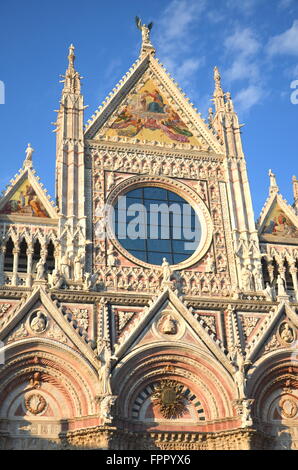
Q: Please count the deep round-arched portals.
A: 3